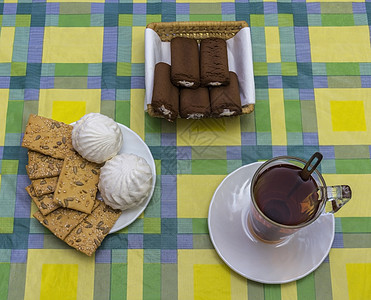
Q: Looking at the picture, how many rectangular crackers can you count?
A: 7